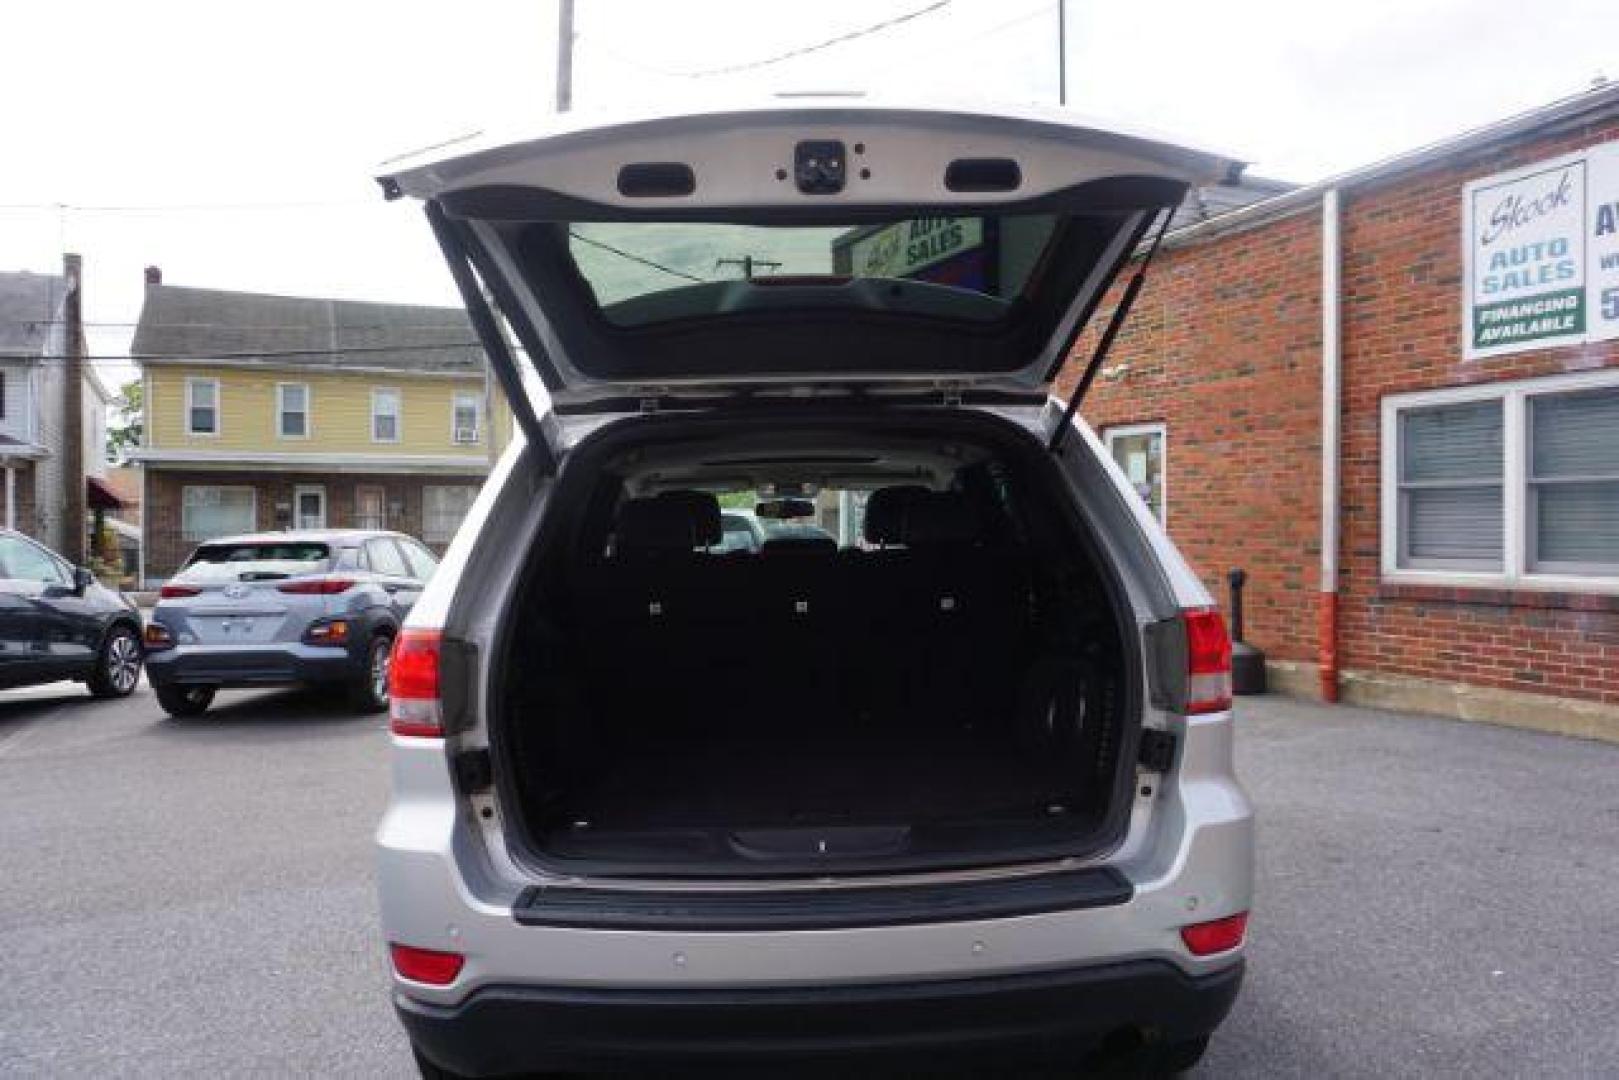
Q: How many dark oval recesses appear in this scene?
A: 2